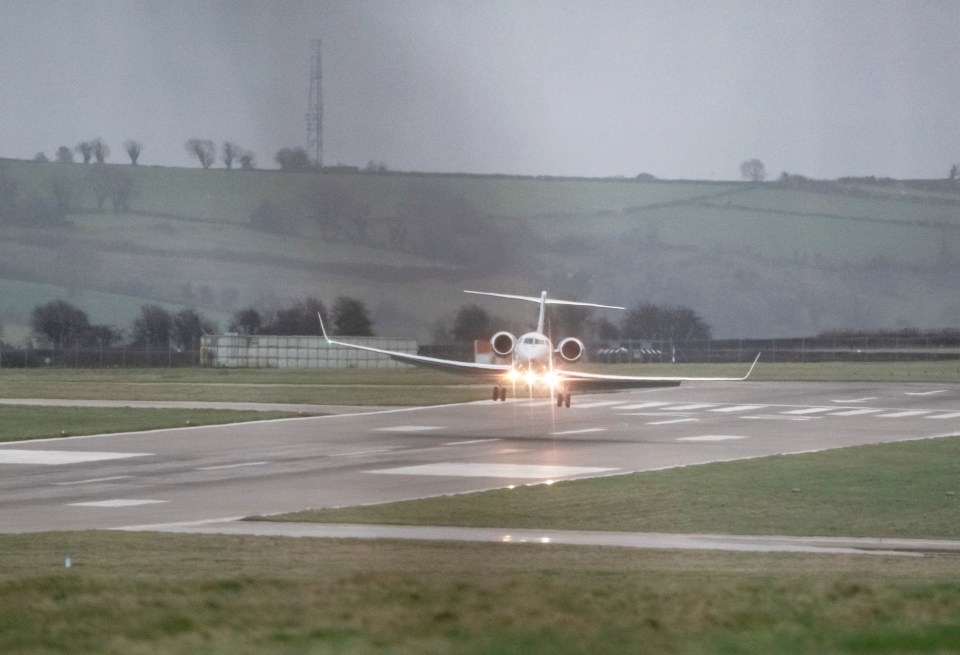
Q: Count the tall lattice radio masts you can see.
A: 1